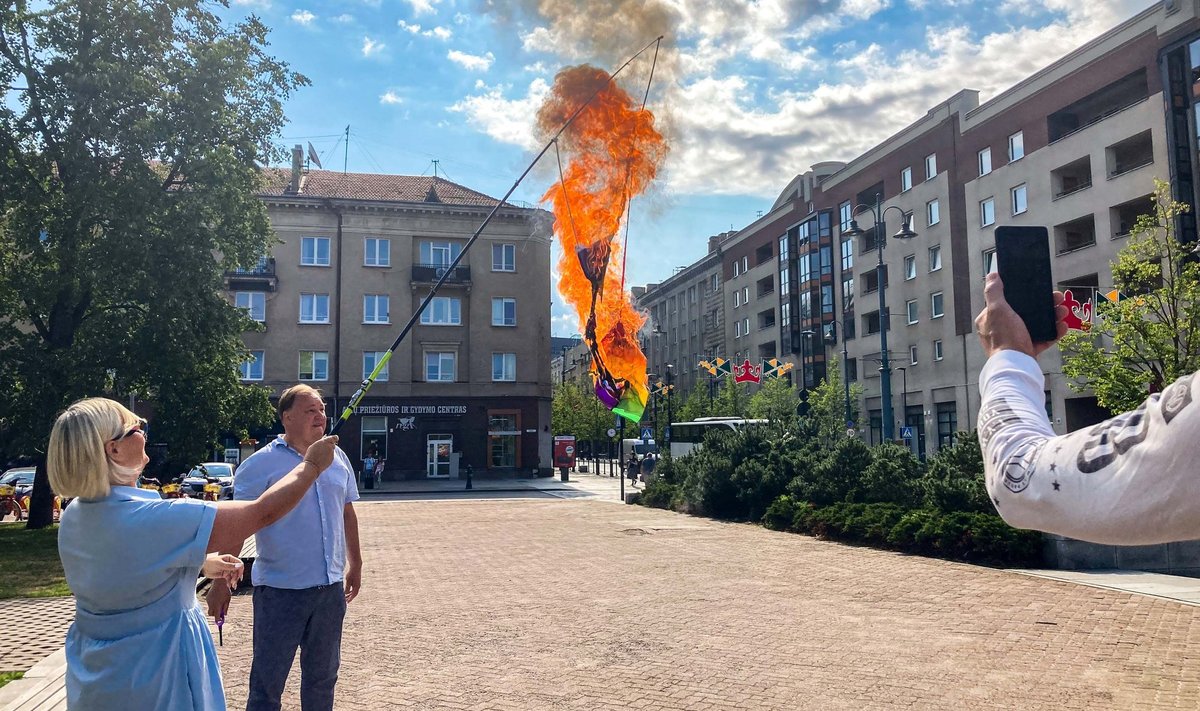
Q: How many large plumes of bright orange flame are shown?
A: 1